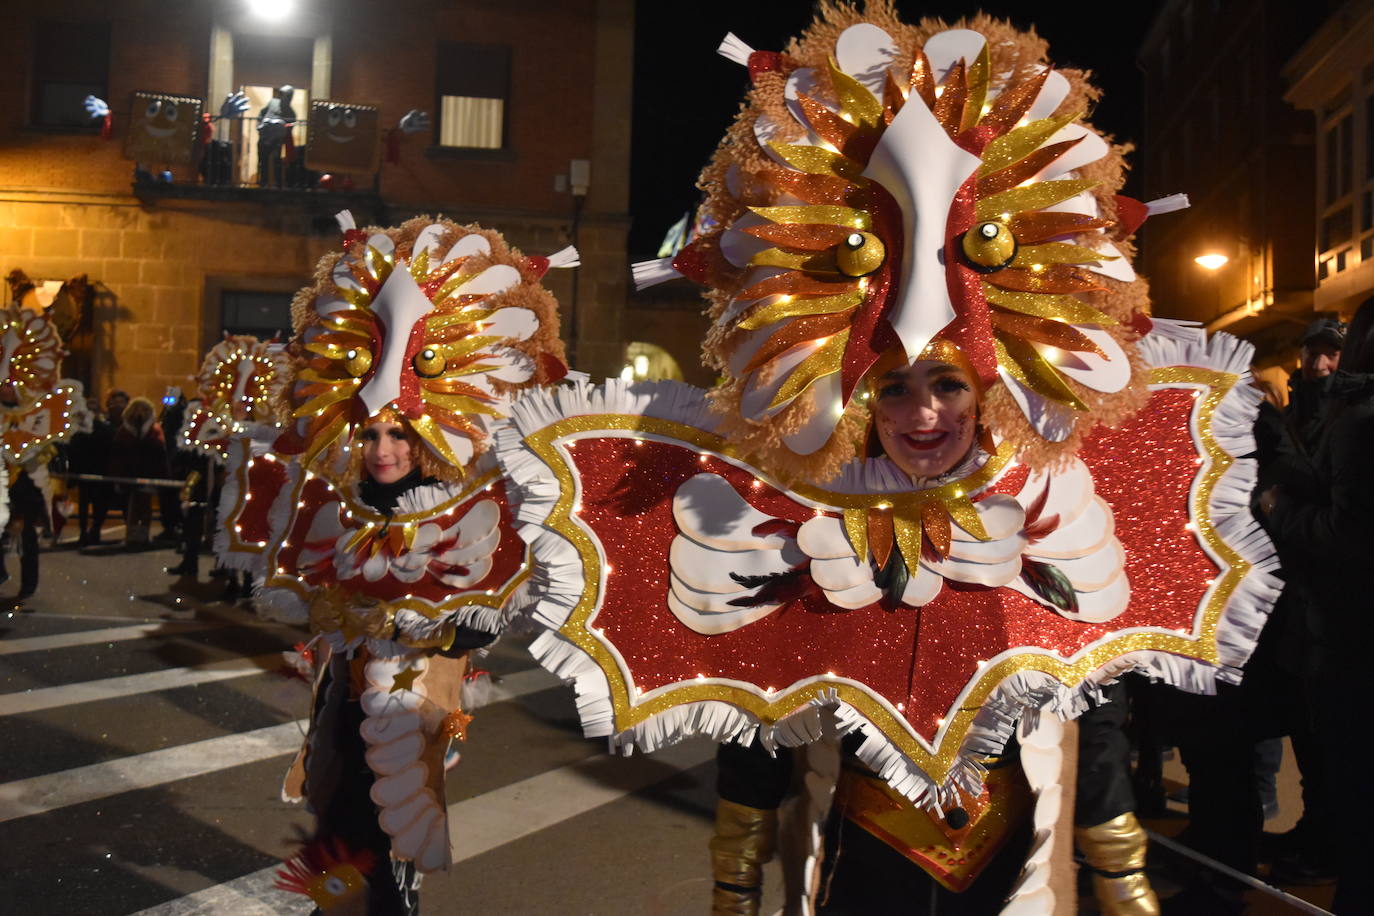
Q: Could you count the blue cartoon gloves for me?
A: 3